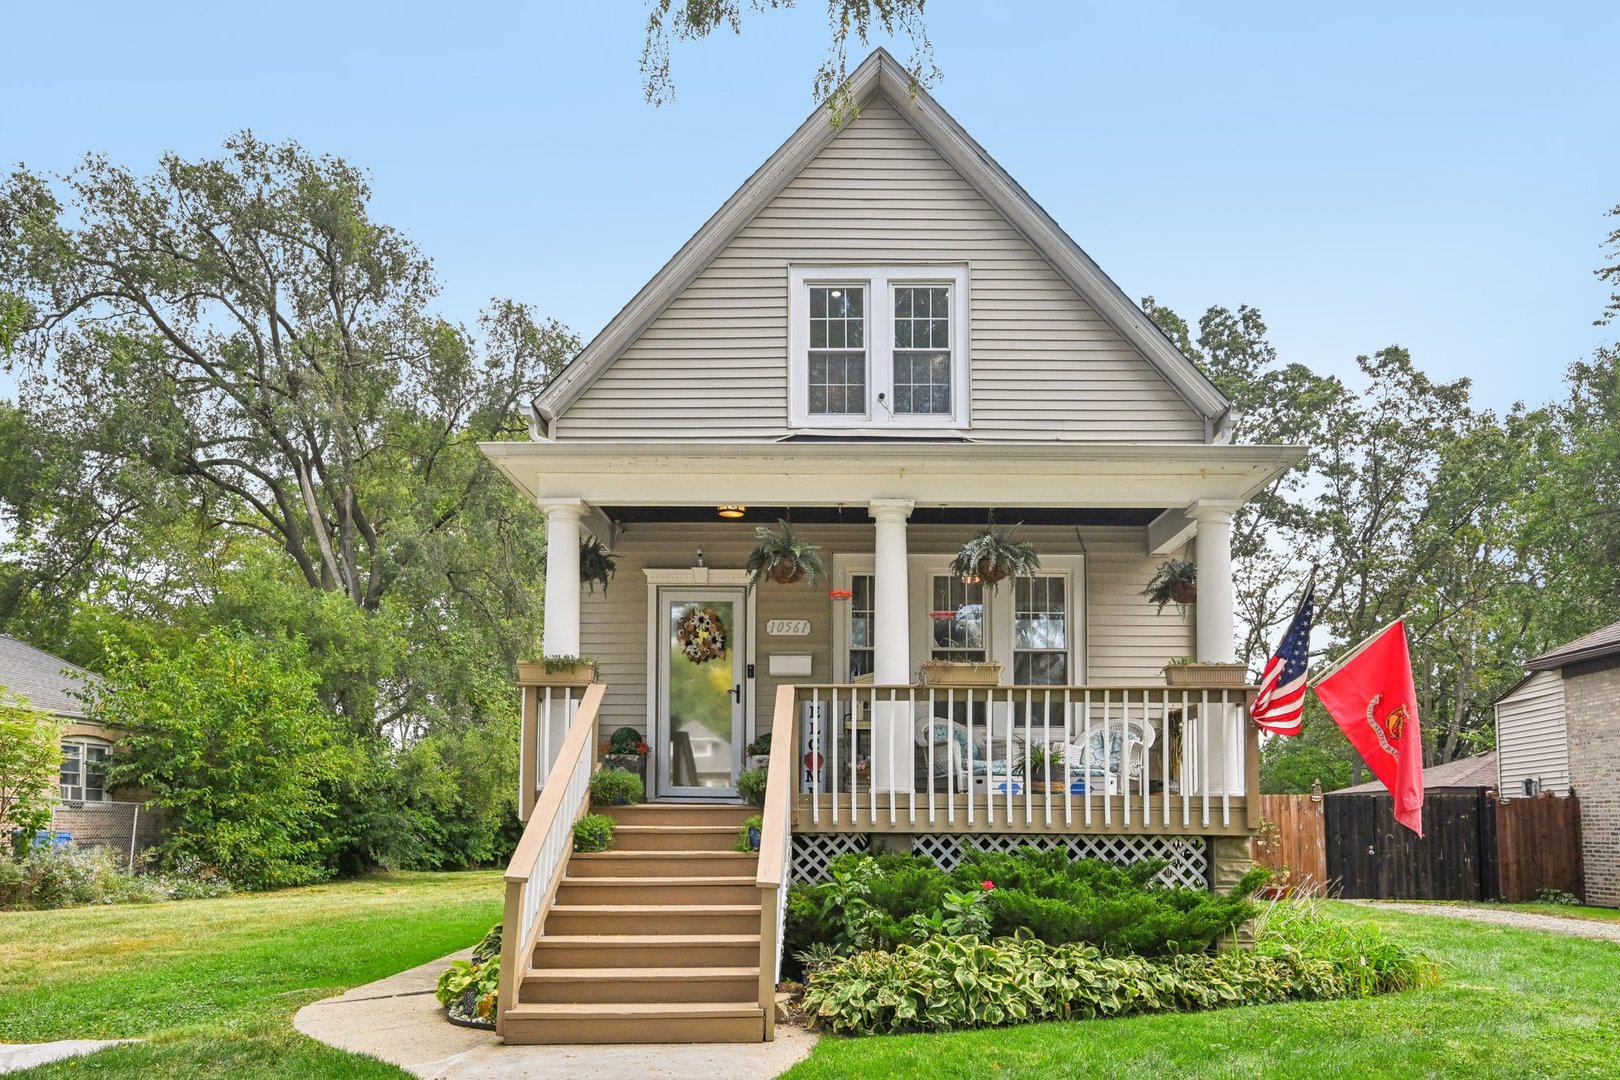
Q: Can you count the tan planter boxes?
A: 3